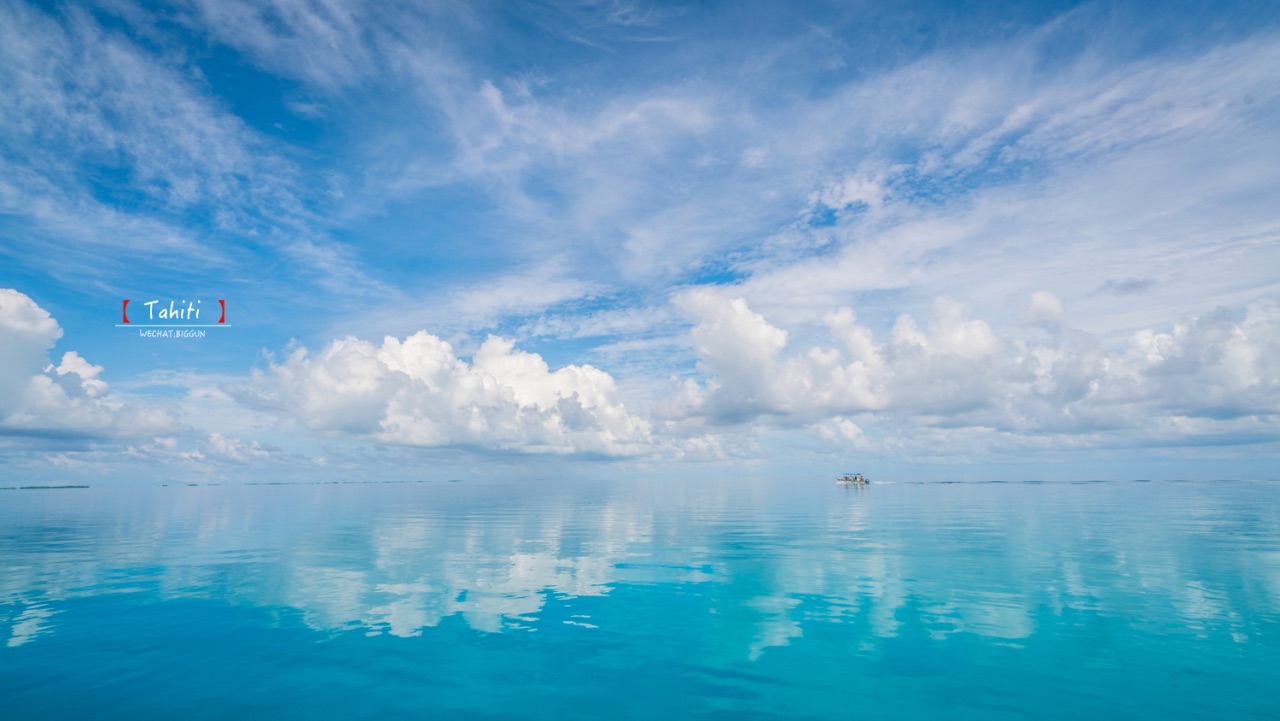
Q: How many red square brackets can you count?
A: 2